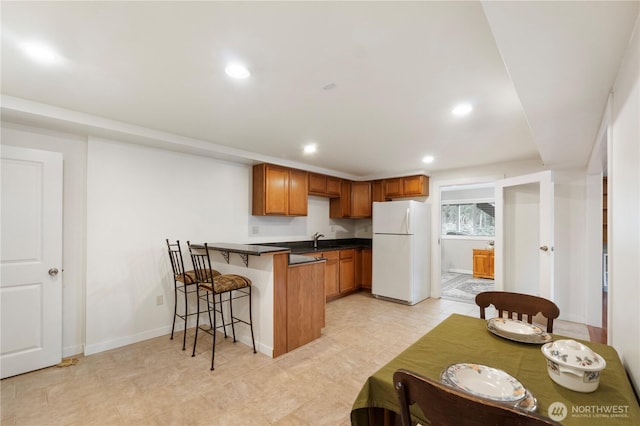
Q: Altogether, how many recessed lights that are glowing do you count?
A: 5